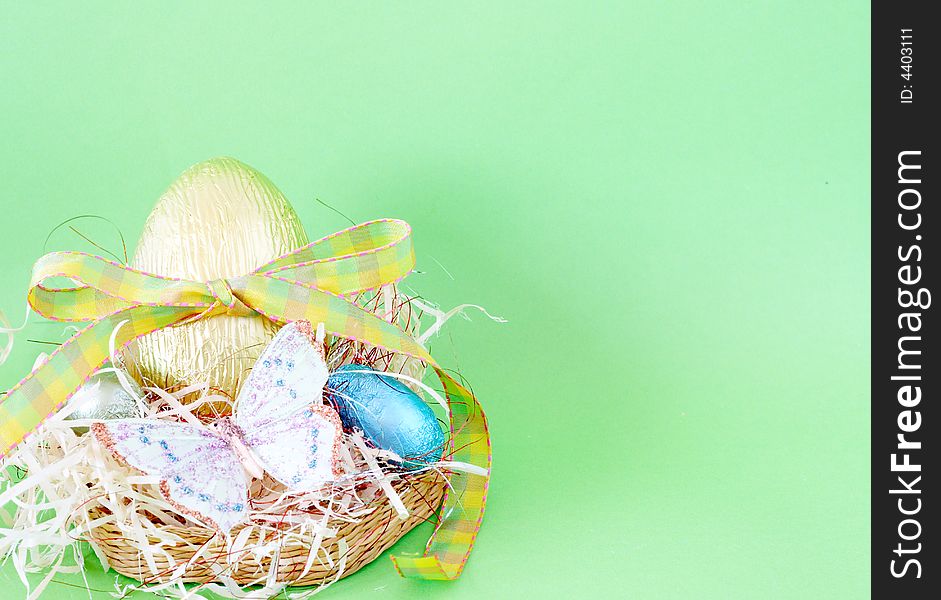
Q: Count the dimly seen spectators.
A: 0